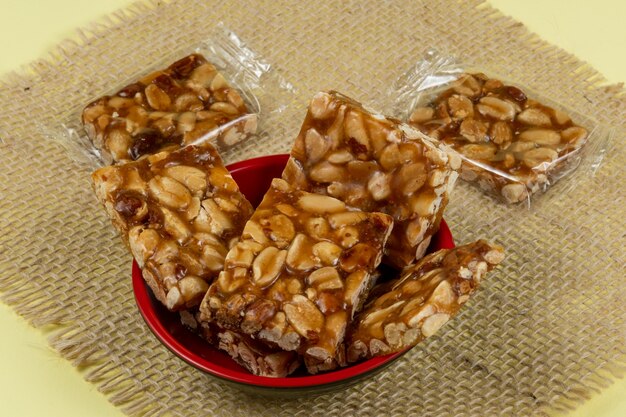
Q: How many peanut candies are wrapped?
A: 2